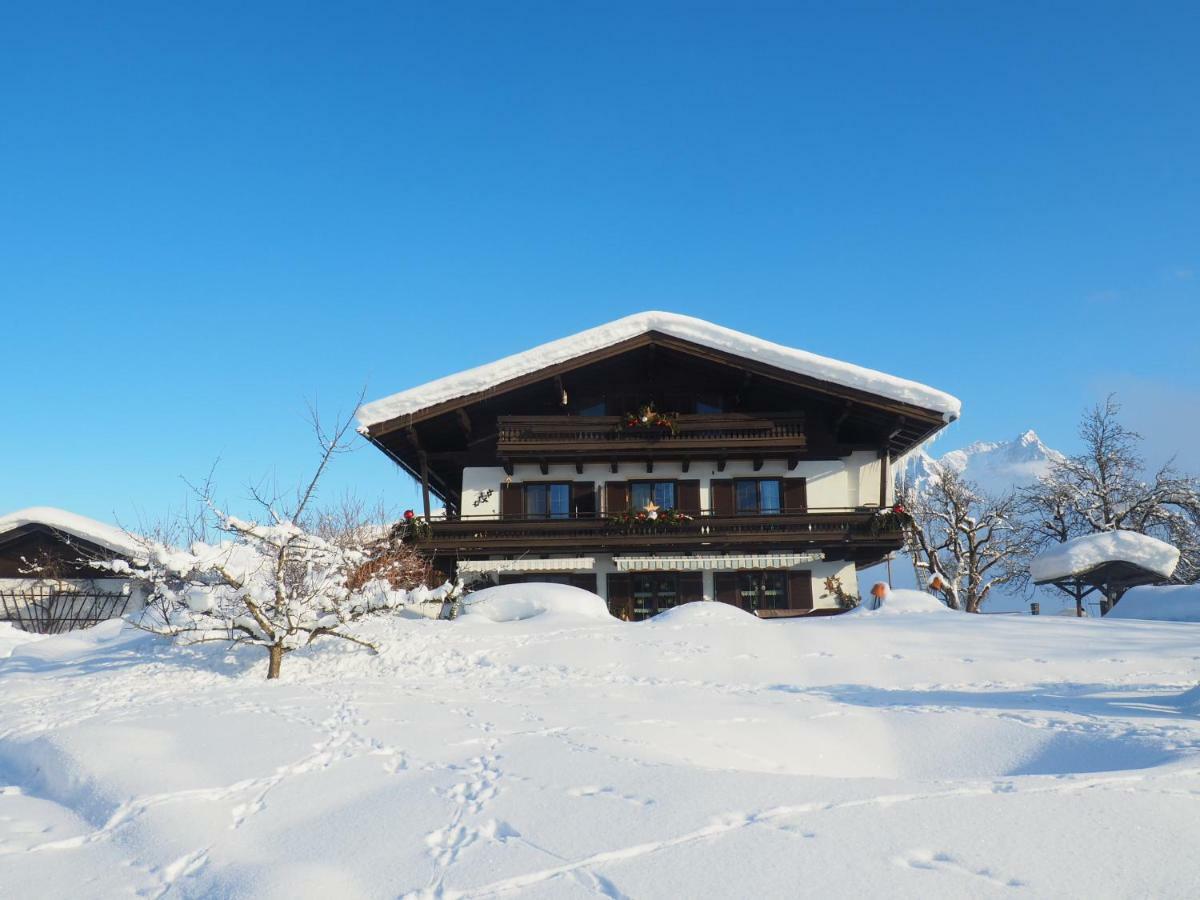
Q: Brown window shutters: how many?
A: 12